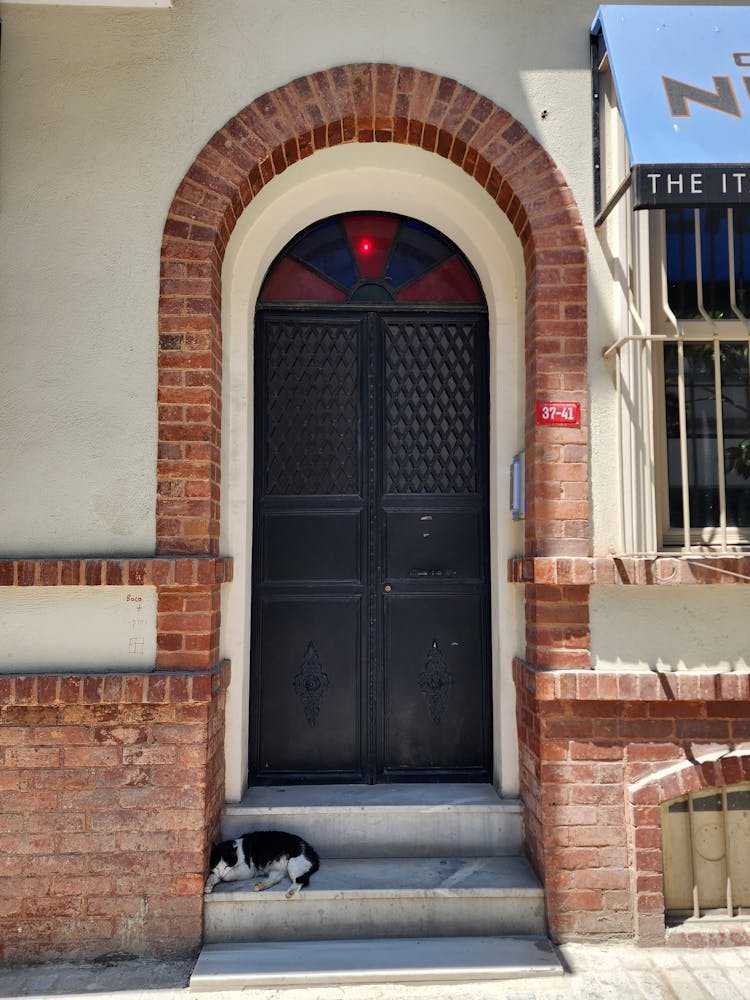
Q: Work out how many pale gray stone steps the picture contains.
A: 3